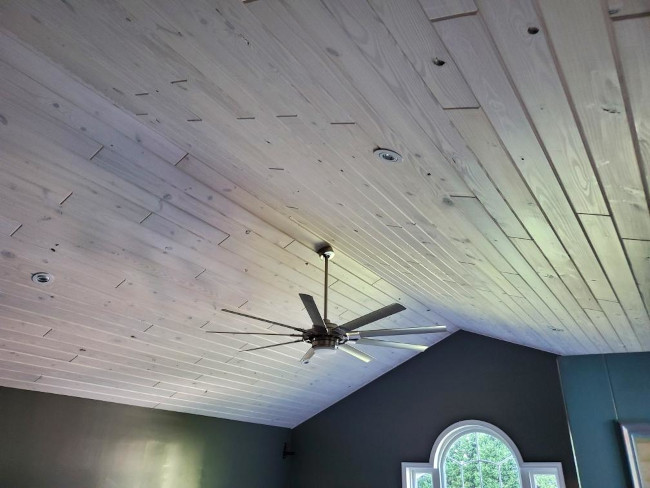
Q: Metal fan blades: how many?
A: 9